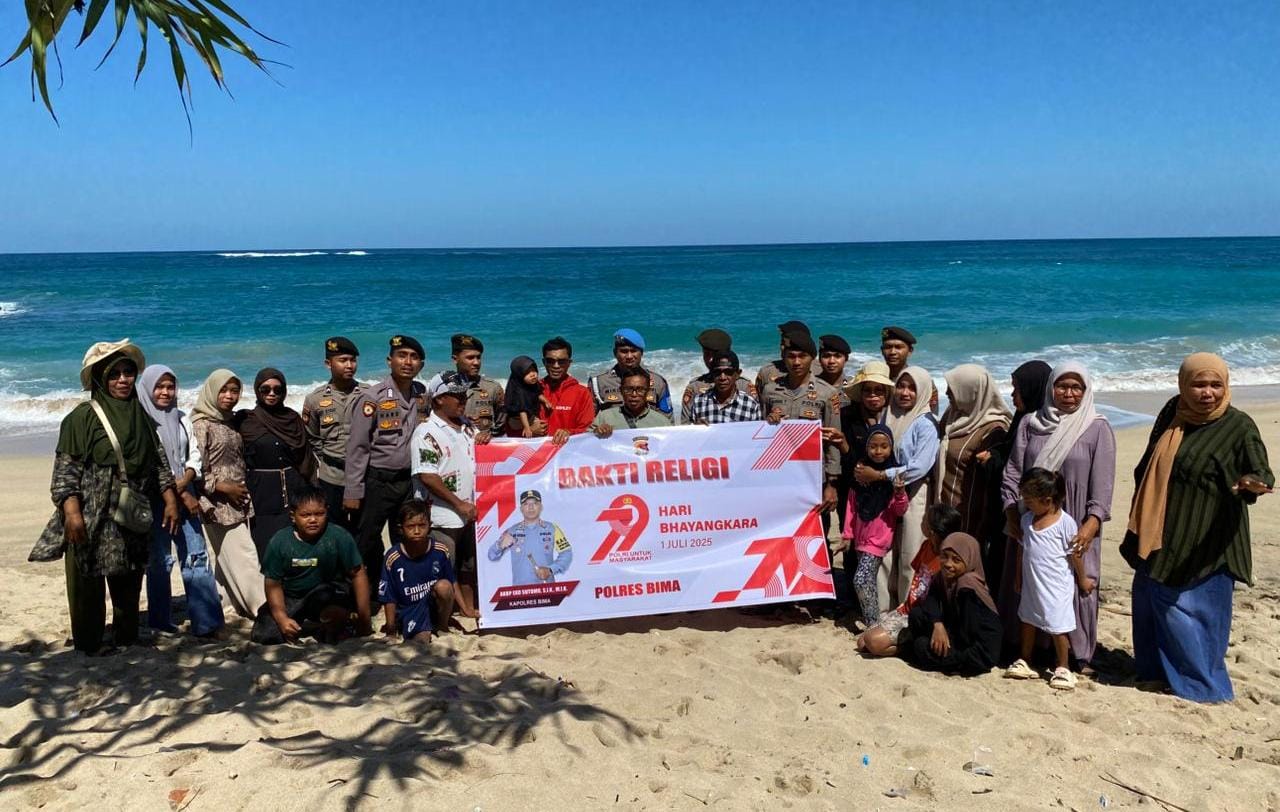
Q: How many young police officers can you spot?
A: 9